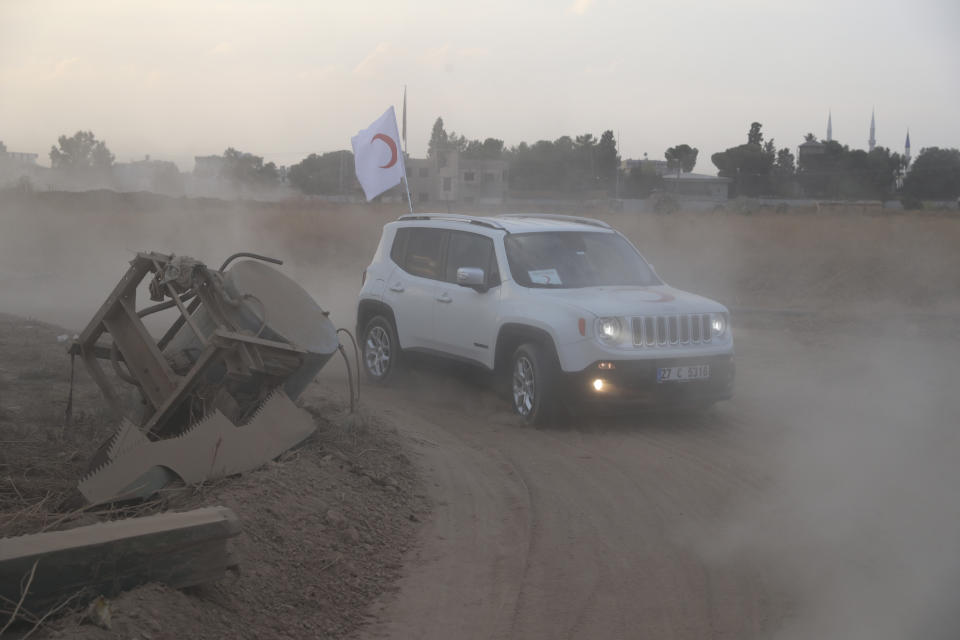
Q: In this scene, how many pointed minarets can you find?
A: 3